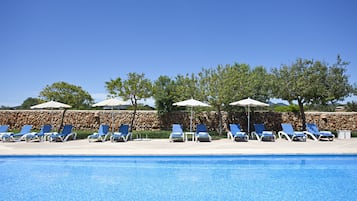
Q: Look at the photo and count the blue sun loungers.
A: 12